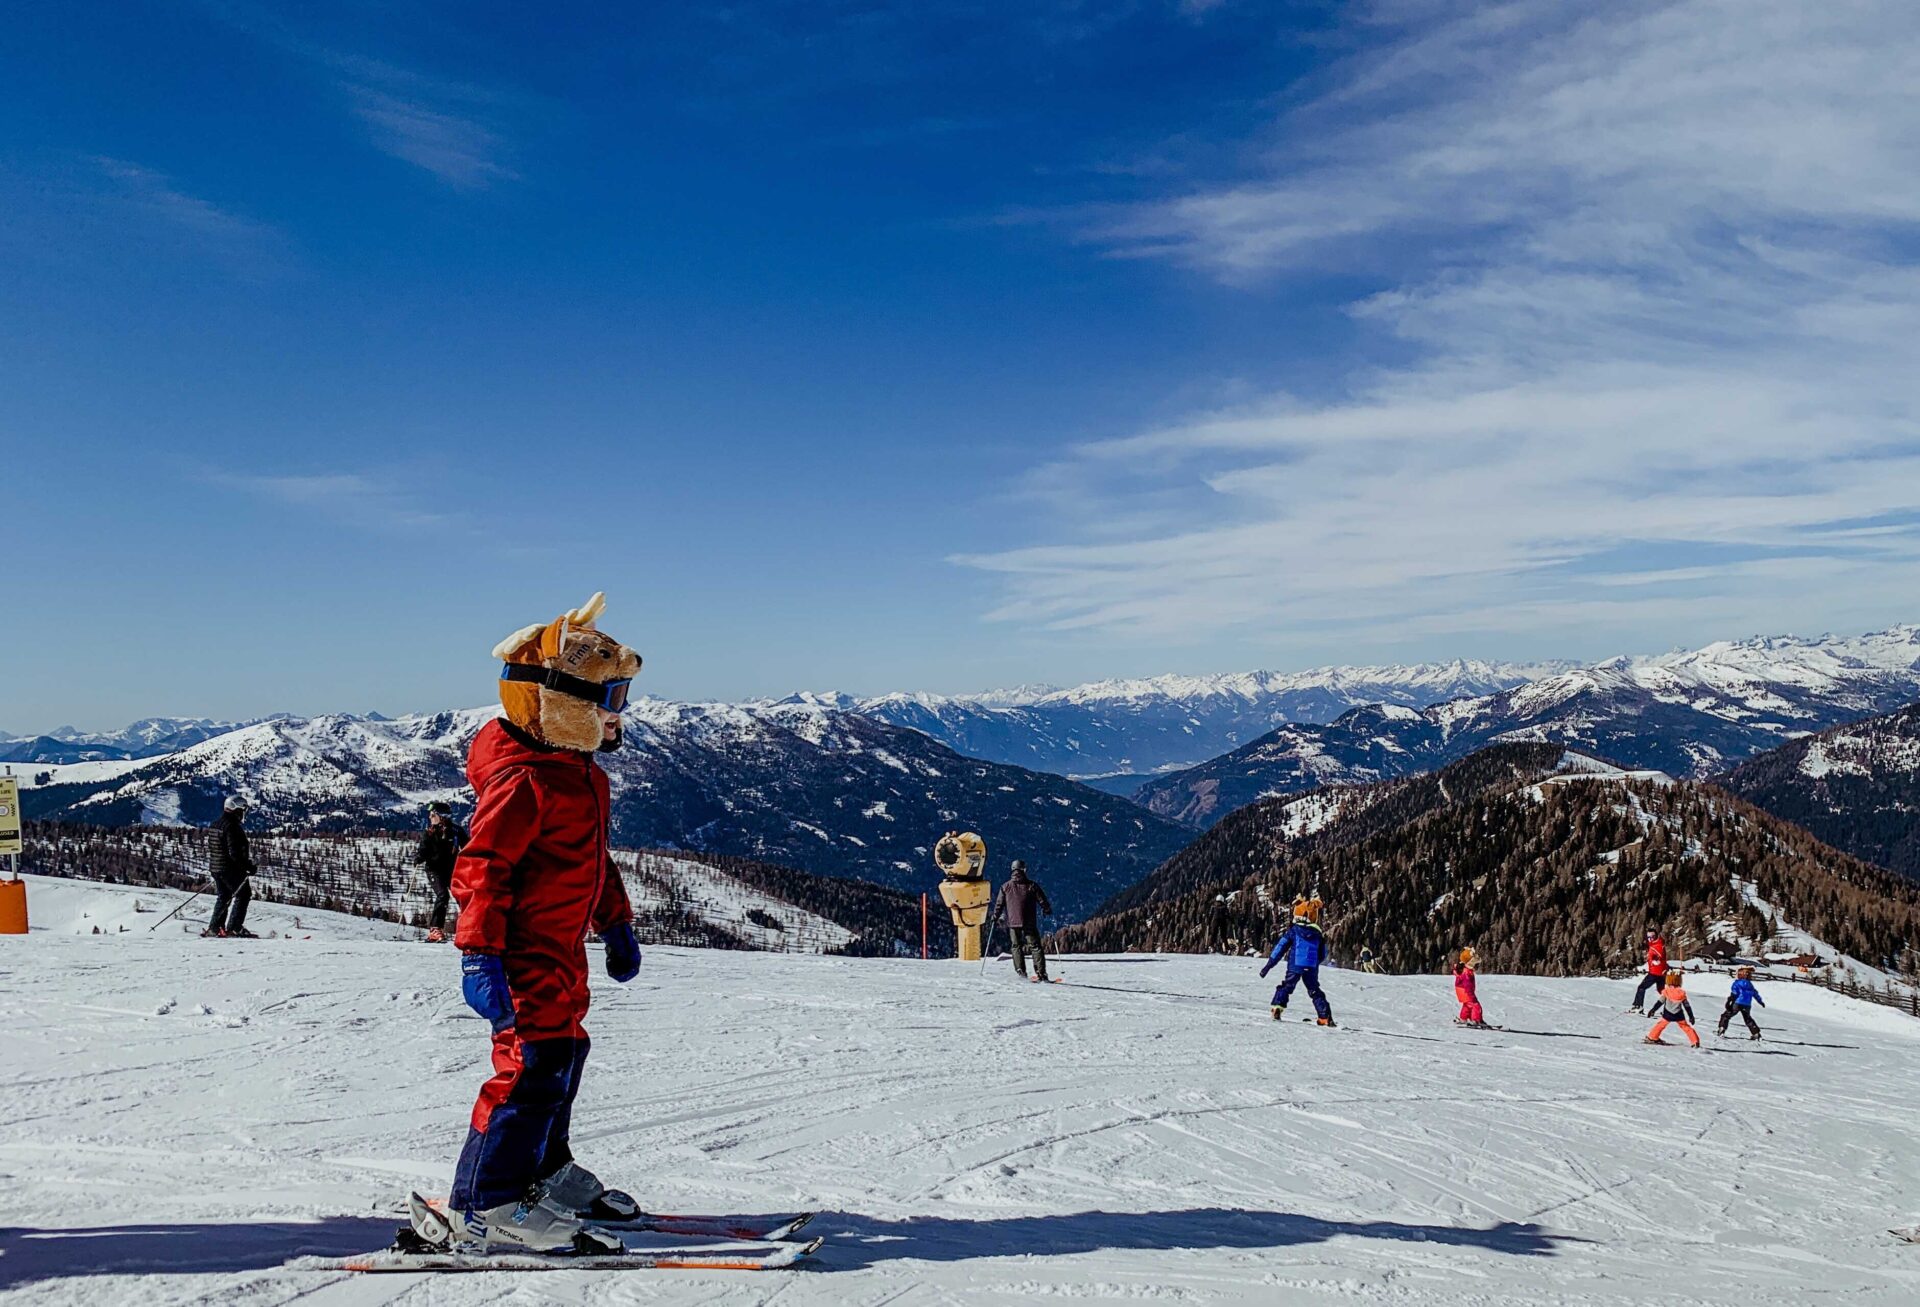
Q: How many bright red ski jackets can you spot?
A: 2